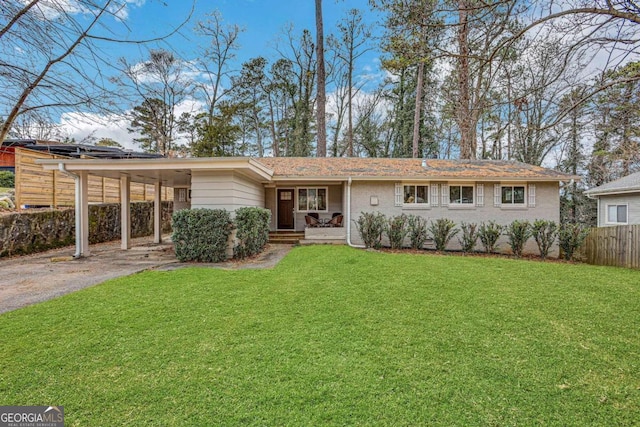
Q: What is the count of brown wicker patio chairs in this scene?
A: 2